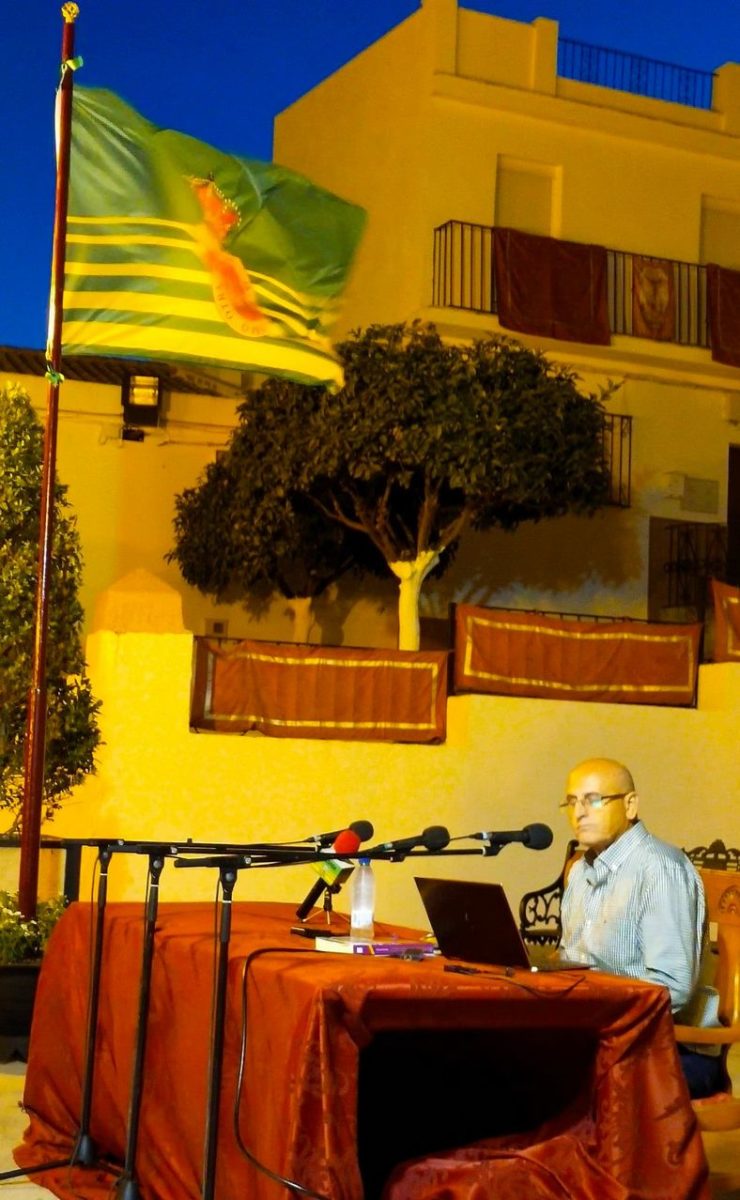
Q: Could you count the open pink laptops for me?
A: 0